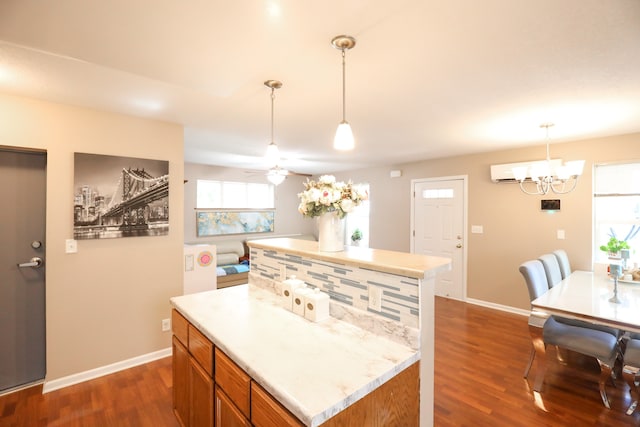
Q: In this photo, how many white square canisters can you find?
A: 3